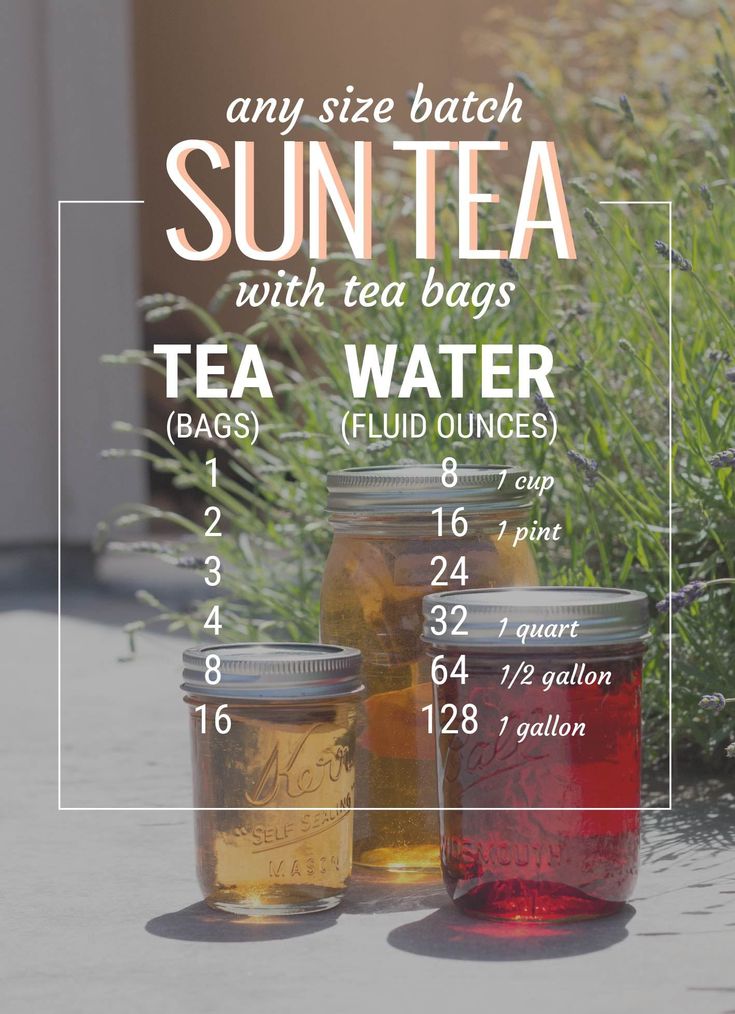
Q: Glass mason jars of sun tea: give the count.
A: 3